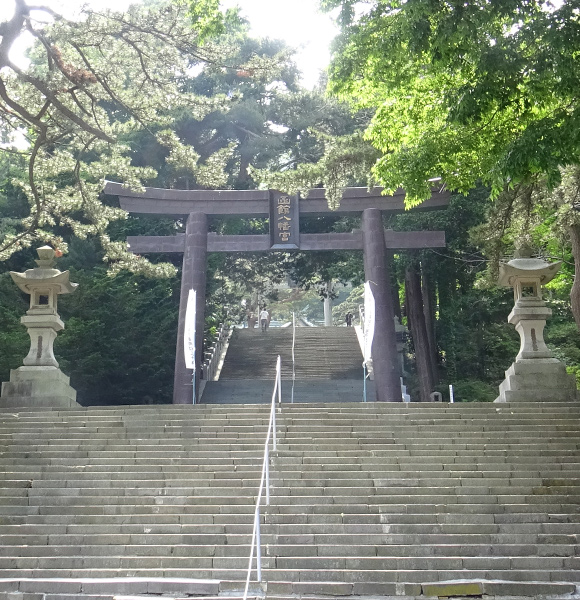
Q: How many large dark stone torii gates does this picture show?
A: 1